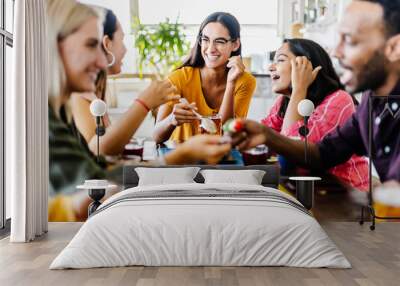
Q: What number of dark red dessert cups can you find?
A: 2